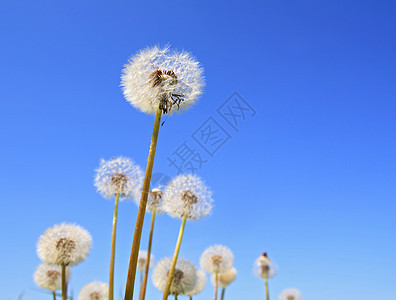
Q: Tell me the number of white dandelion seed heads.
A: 14